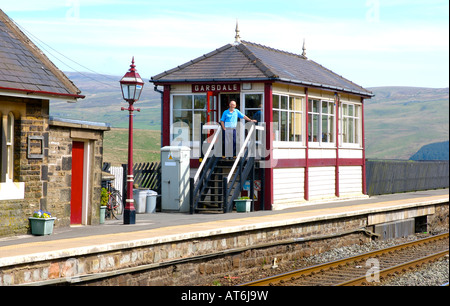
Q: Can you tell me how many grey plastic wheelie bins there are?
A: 2